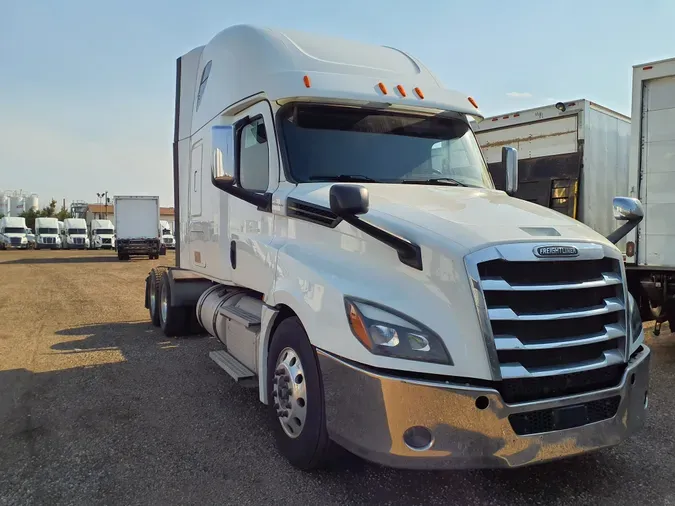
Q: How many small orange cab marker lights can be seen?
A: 5